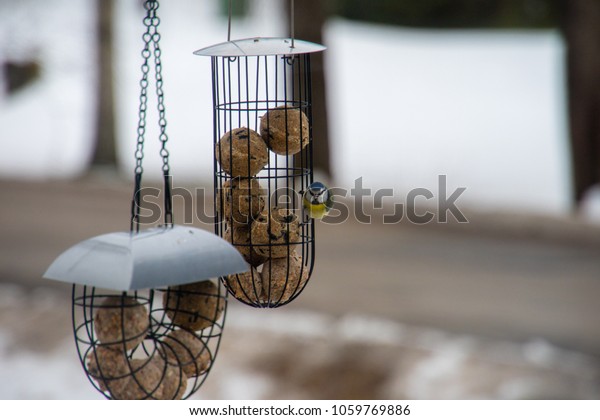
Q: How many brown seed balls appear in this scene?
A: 12